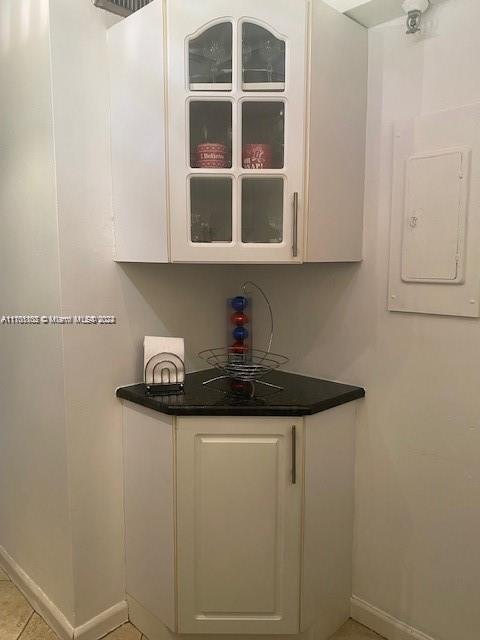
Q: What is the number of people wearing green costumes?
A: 0